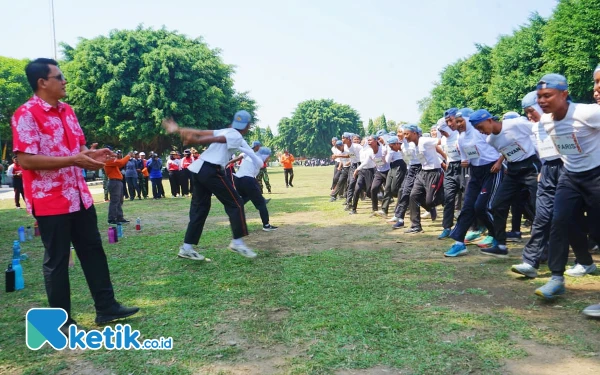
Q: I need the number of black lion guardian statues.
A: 0